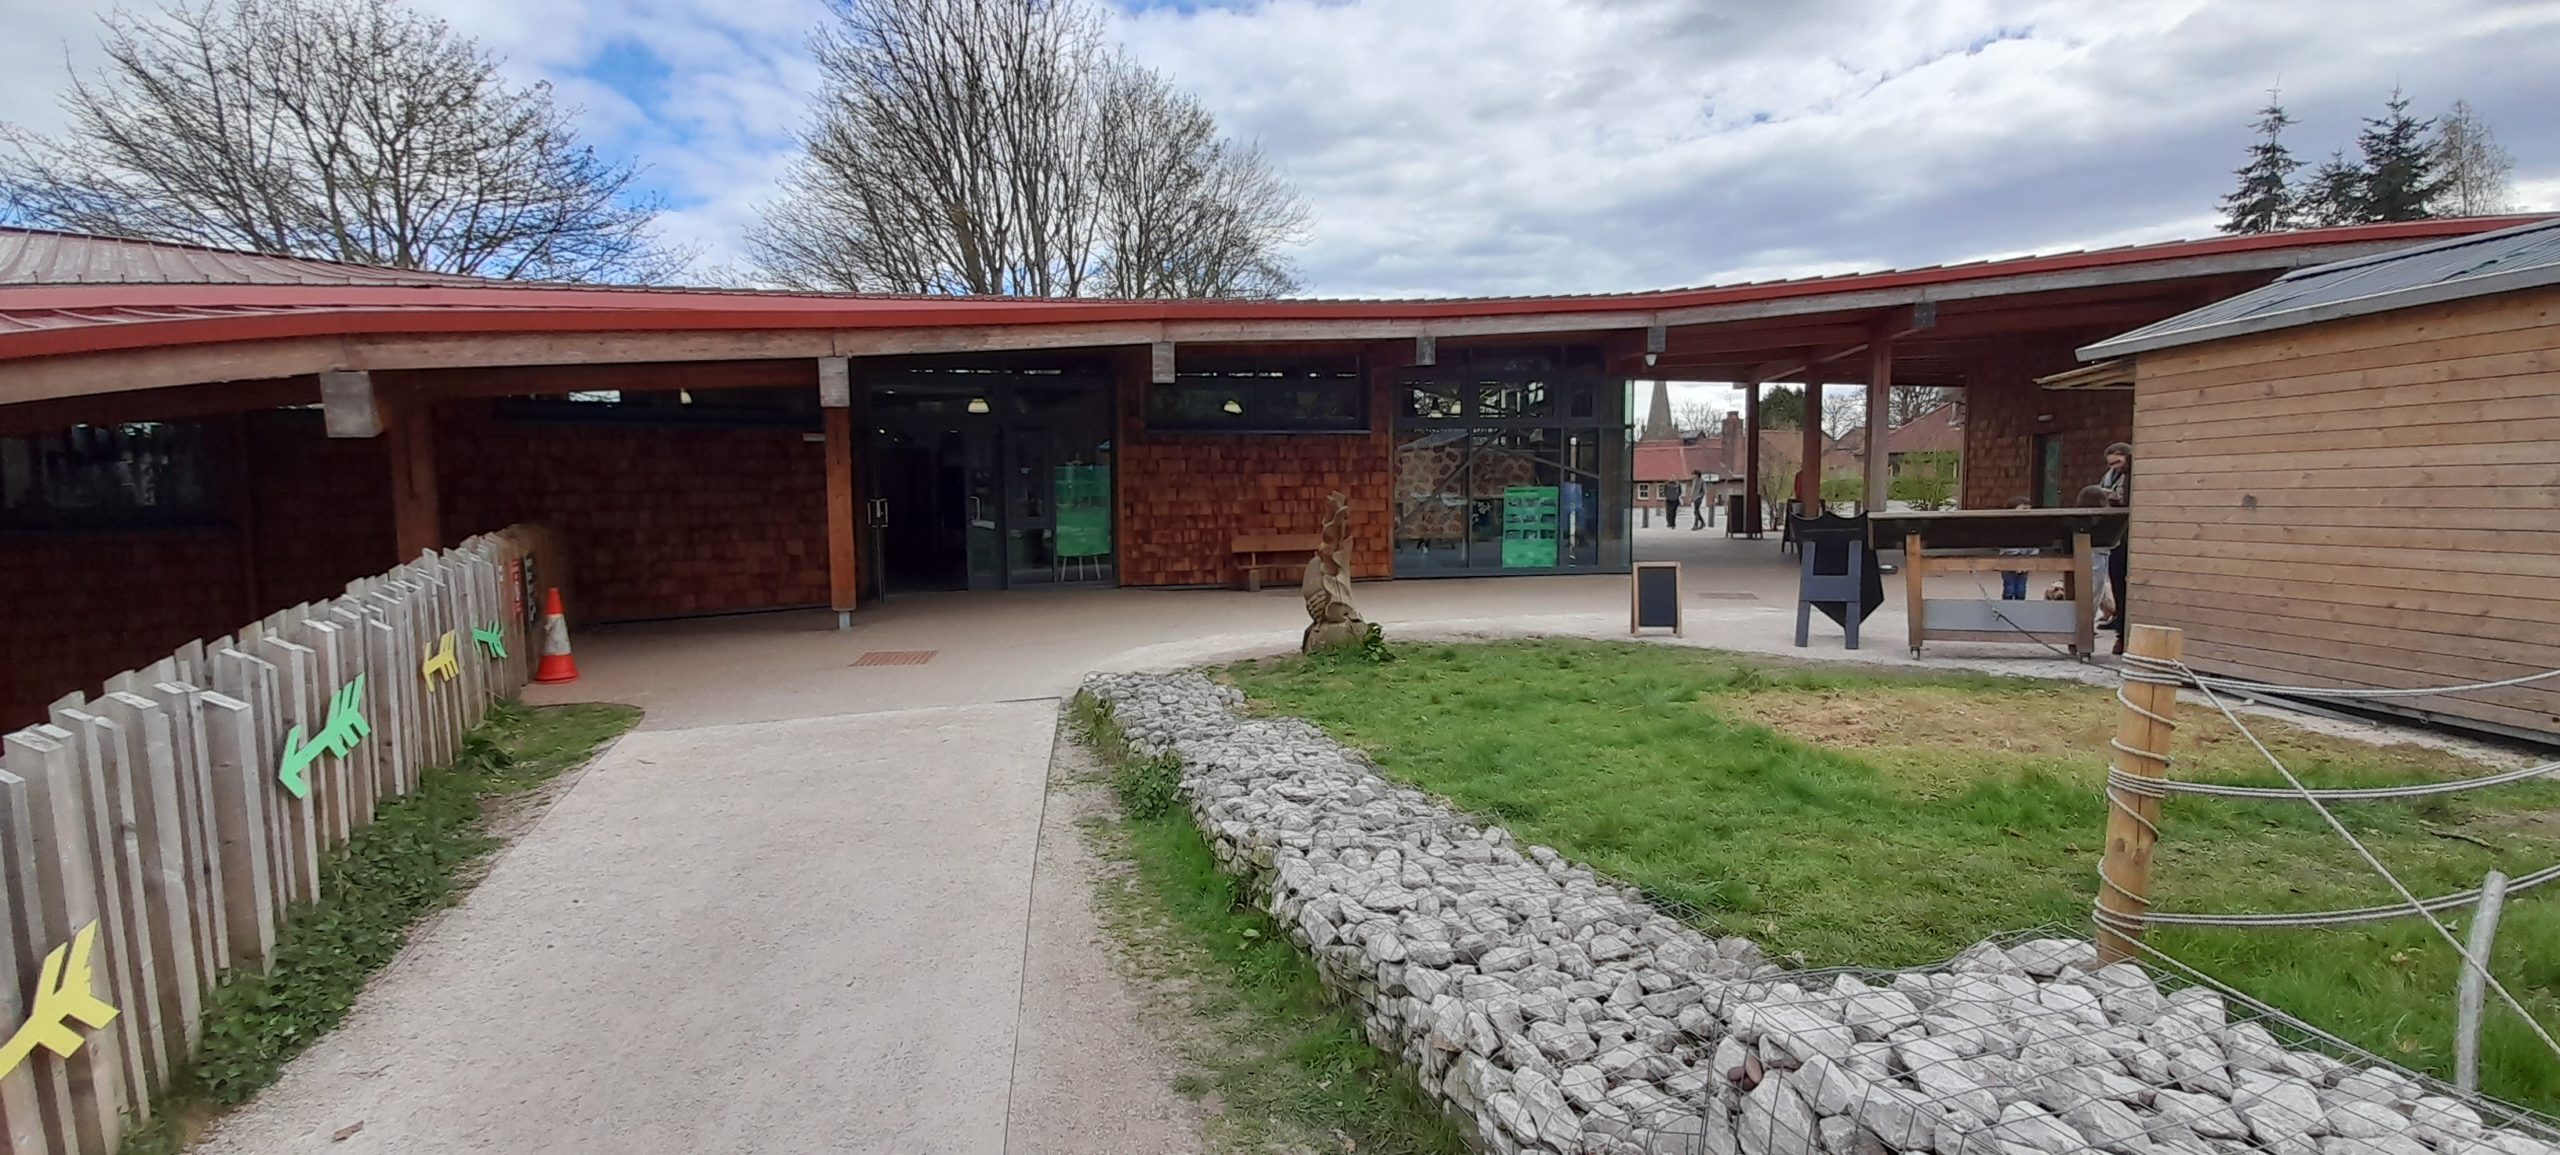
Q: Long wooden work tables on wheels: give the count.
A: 1